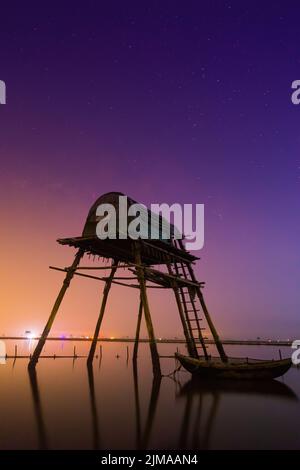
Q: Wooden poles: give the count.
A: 6